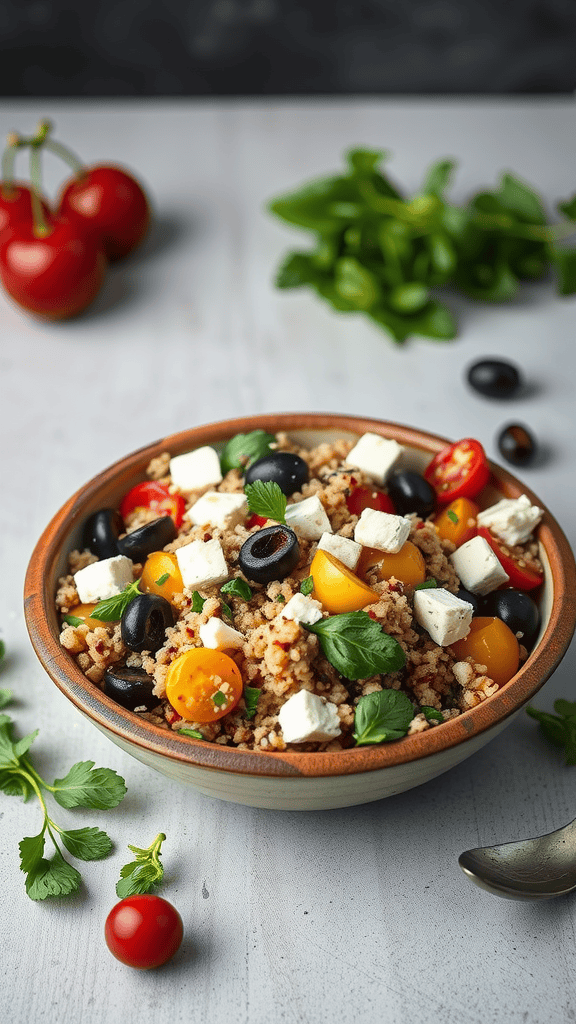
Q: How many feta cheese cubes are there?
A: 14